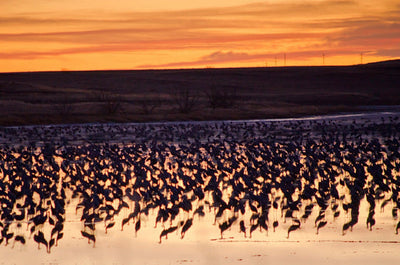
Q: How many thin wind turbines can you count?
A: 5